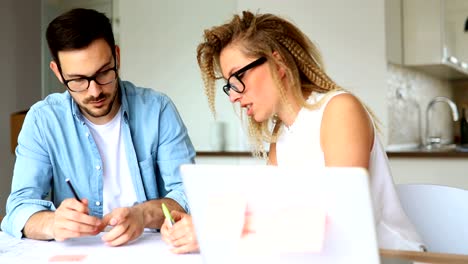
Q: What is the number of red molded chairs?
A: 0